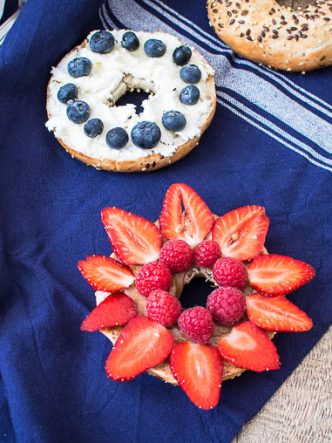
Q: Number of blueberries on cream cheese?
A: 13